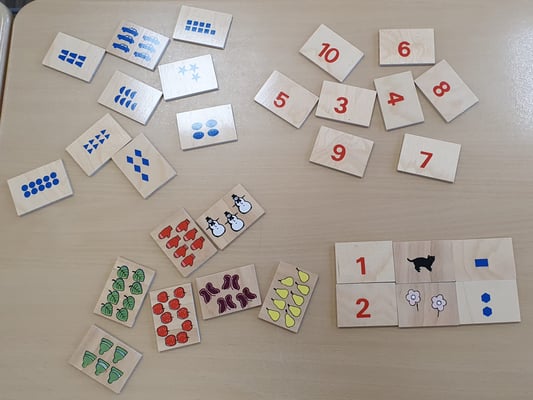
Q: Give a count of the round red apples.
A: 10